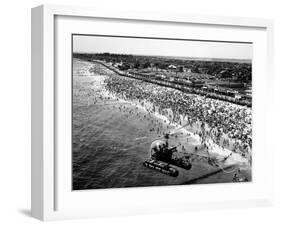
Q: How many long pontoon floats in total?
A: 2